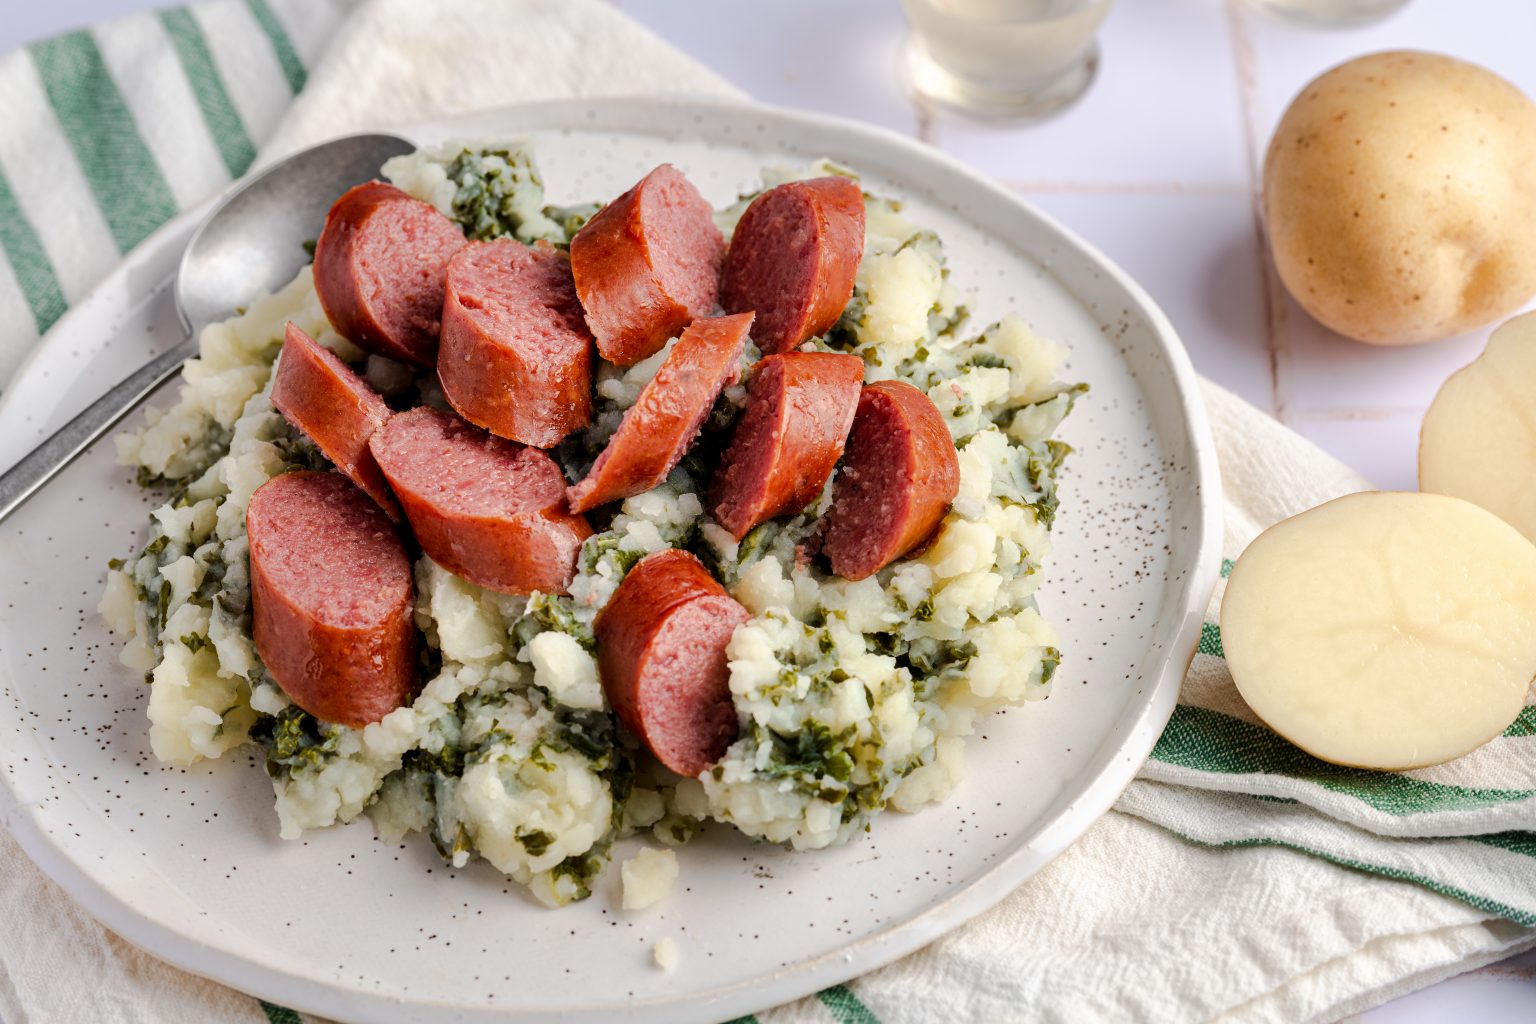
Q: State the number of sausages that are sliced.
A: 11